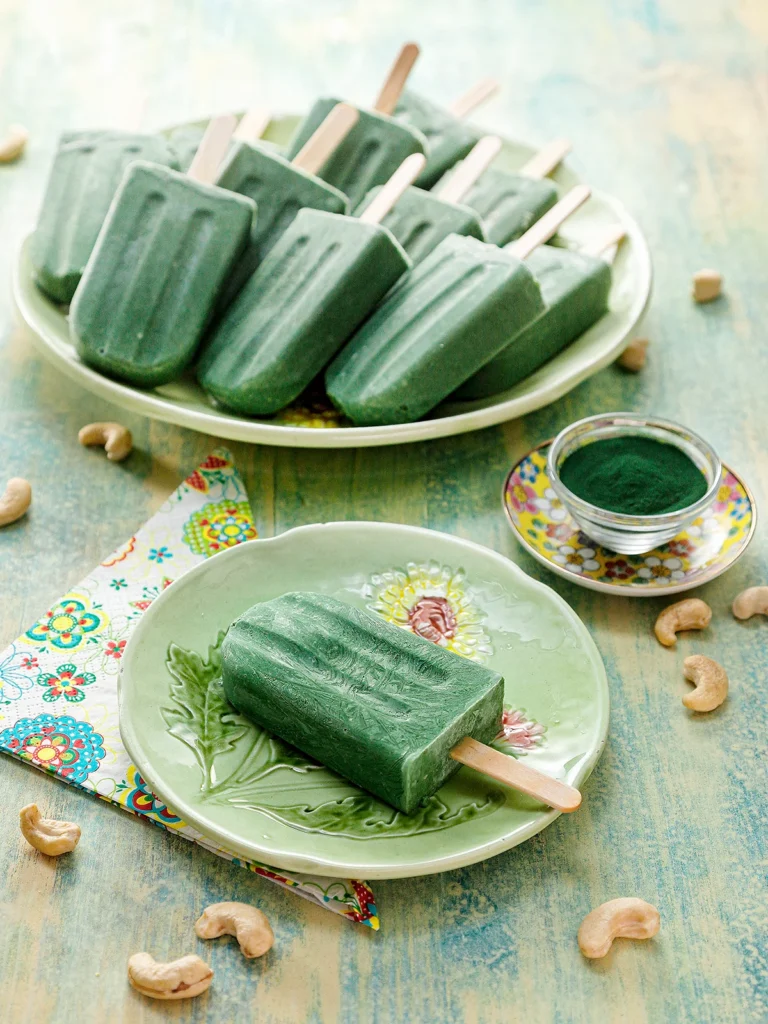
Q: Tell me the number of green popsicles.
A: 12